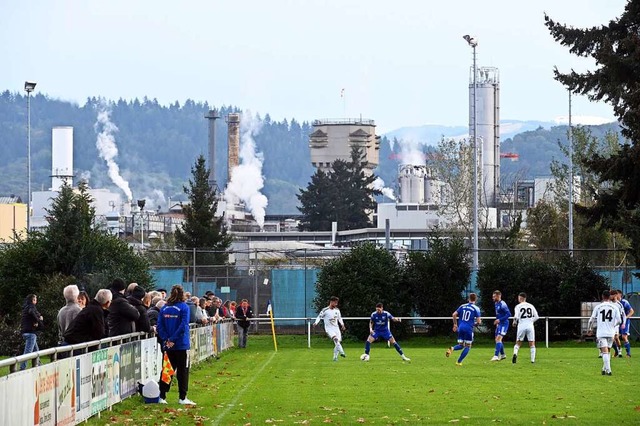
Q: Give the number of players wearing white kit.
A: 4